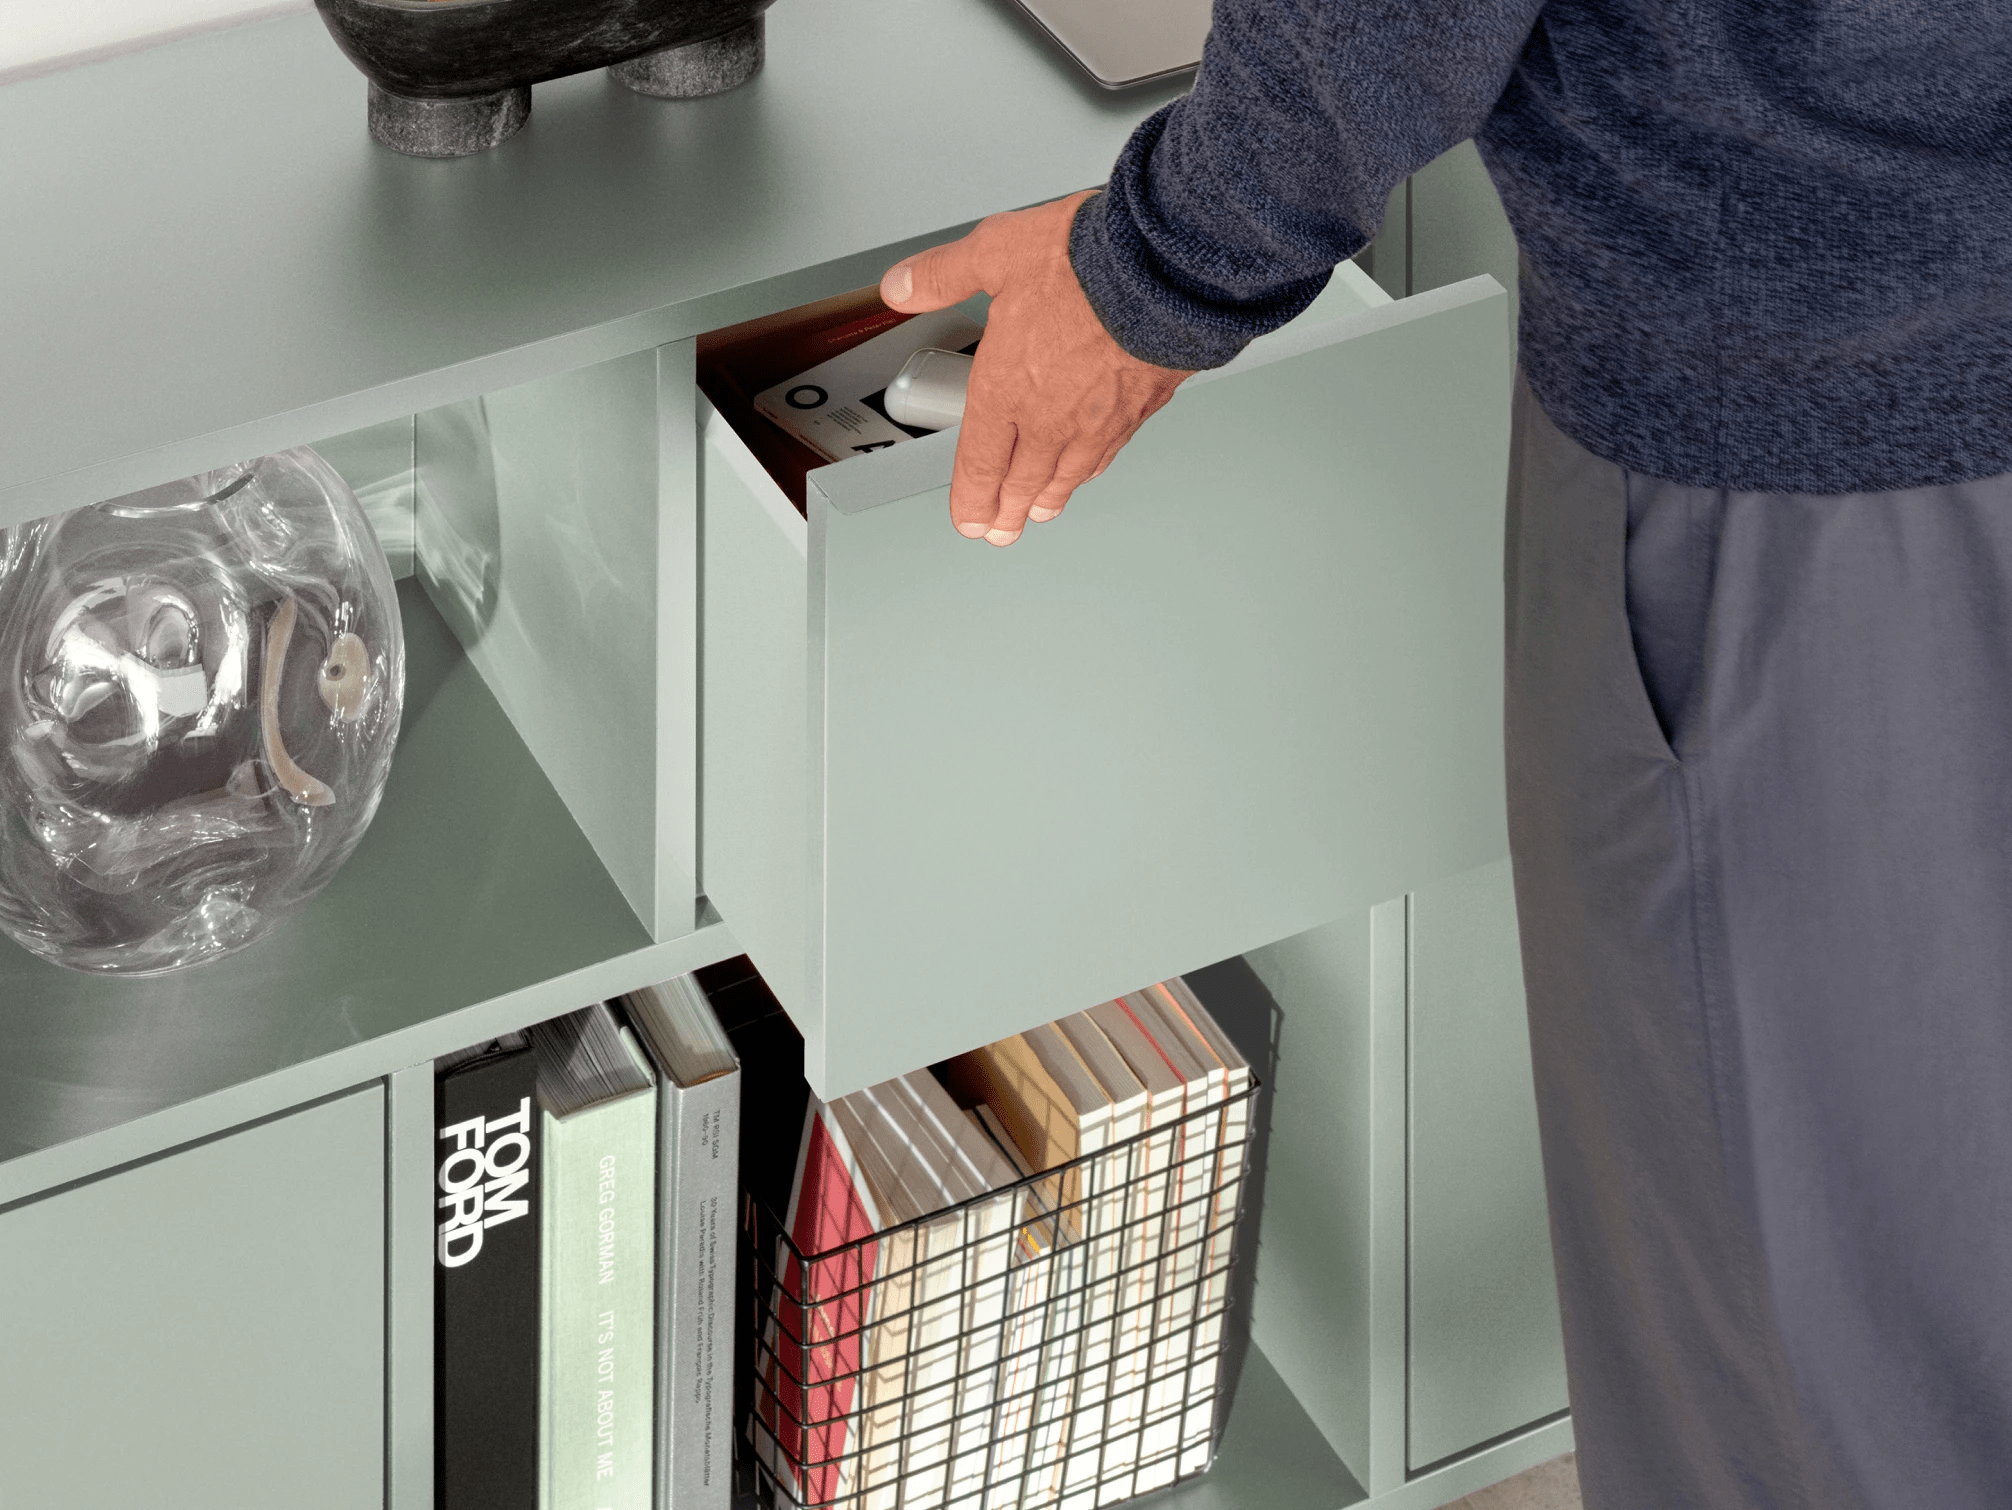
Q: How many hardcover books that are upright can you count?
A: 3